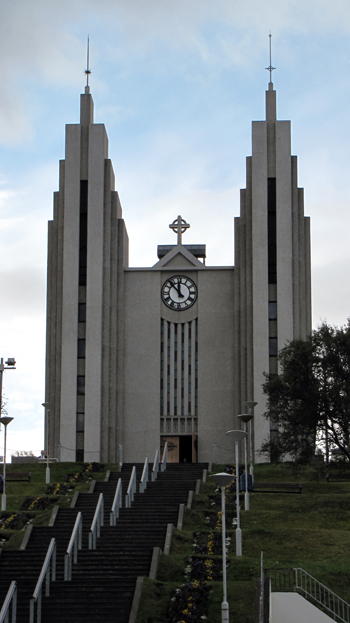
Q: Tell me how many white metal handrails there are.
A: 9